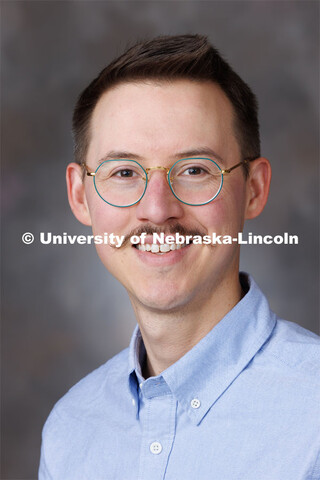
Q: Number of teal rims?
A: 2